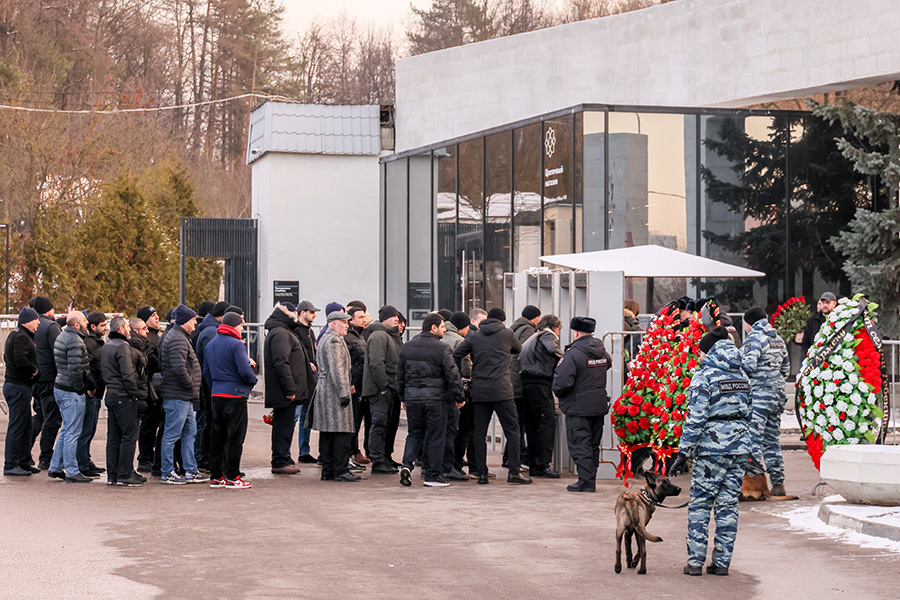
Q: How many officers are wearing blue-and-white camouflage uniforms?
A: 2